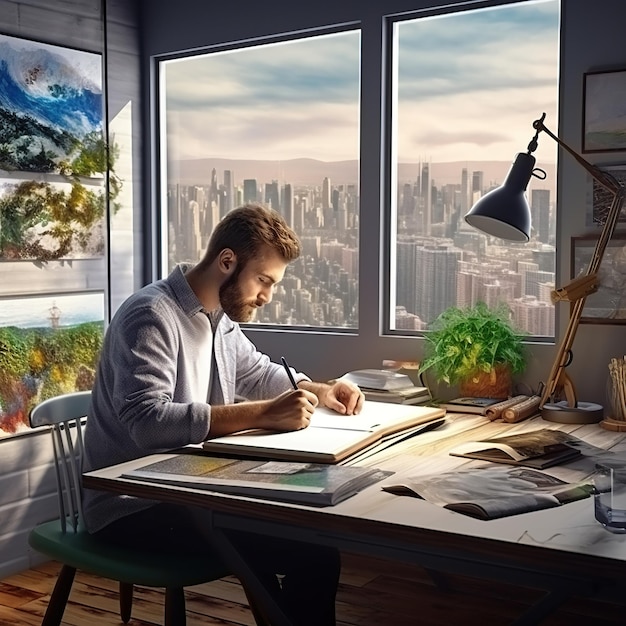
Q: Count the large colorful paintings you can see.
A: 3